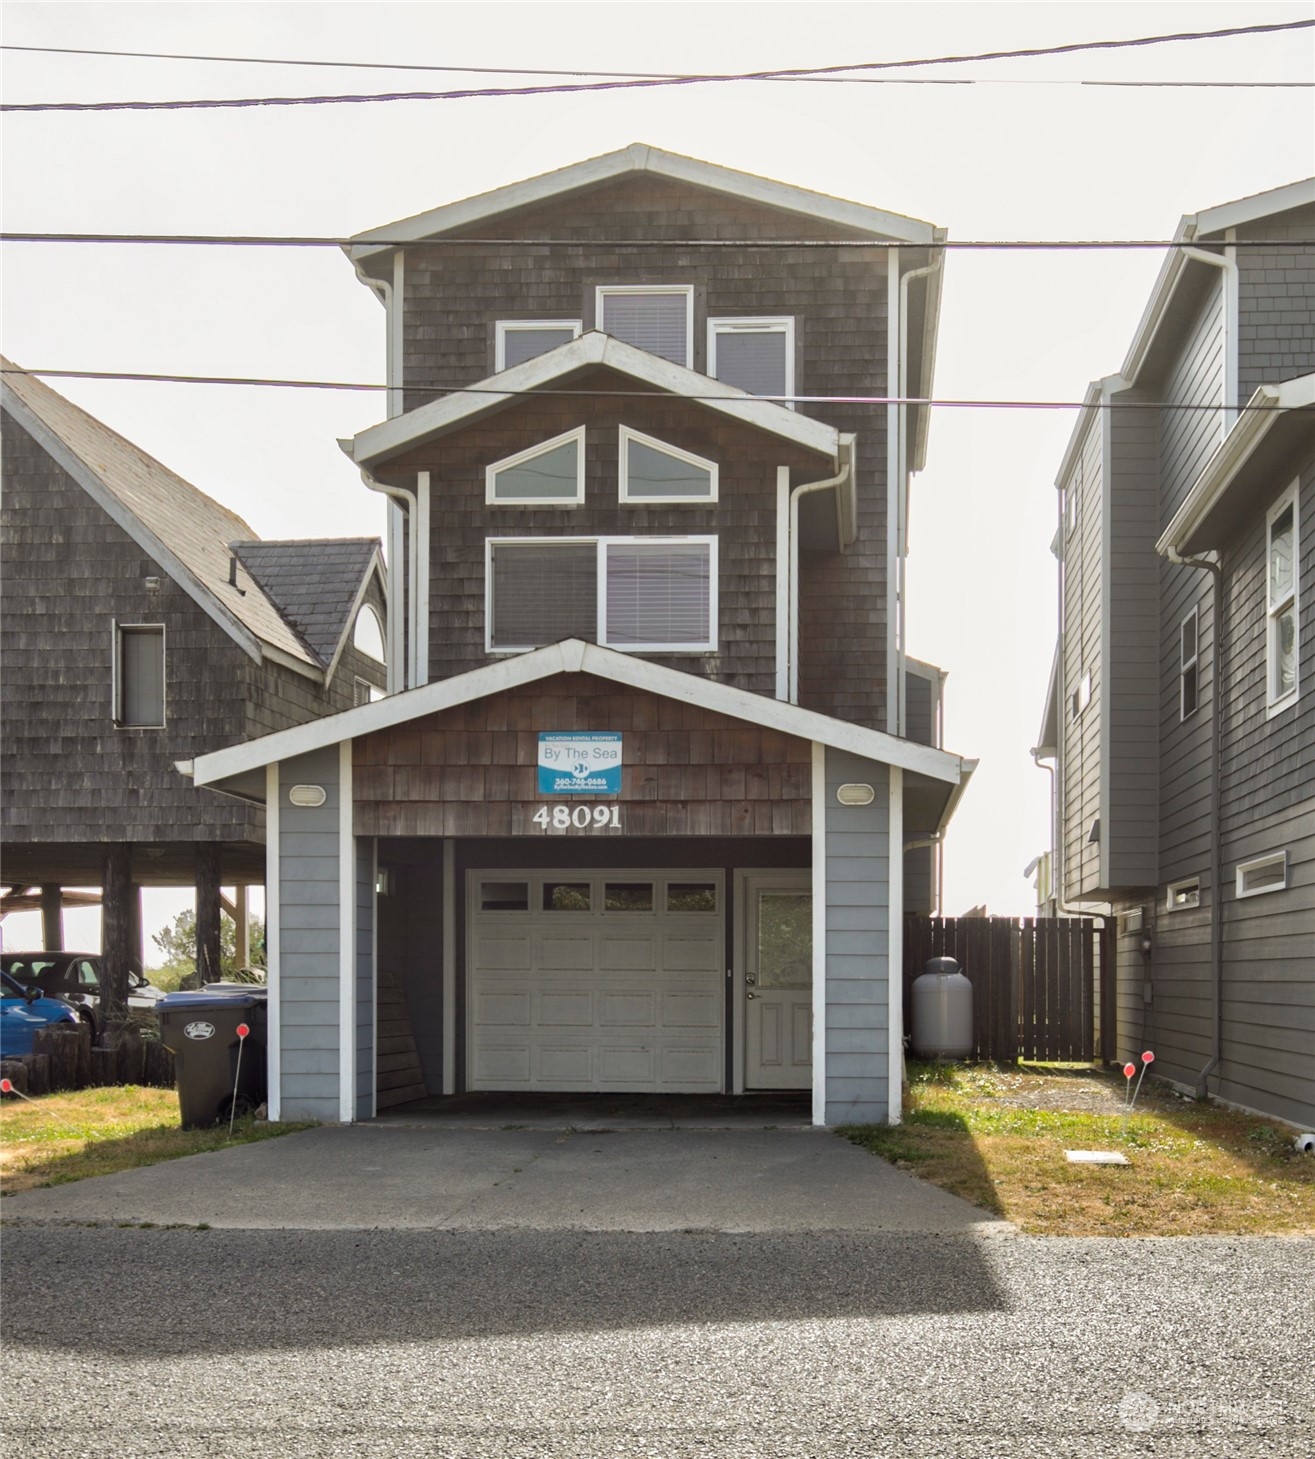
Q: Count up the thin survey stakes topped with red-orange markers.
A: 4